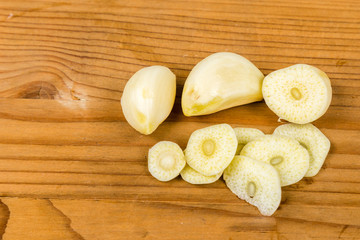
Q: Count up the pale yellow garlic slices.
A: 7